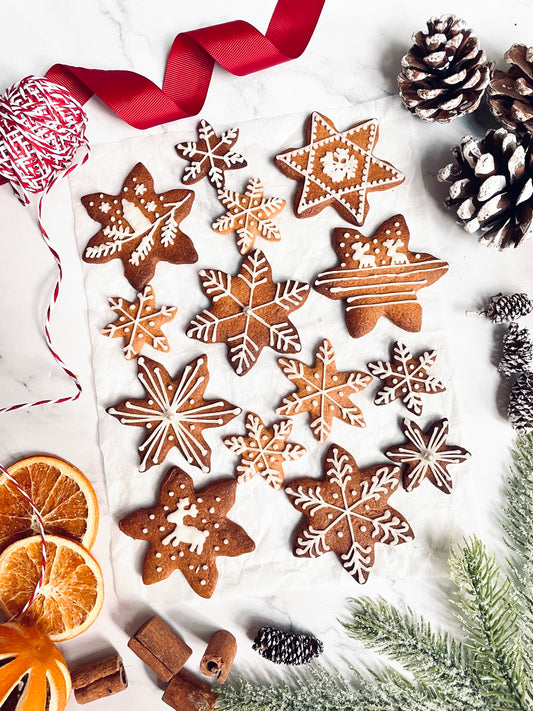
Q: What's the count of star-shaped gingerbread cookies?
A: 14